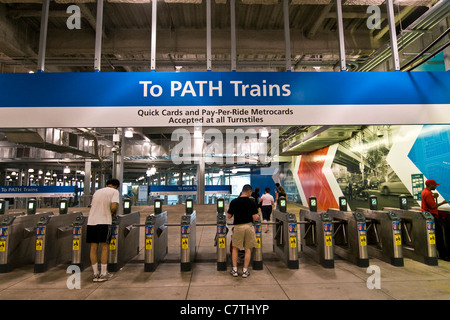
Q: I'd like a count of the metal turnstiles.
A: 13